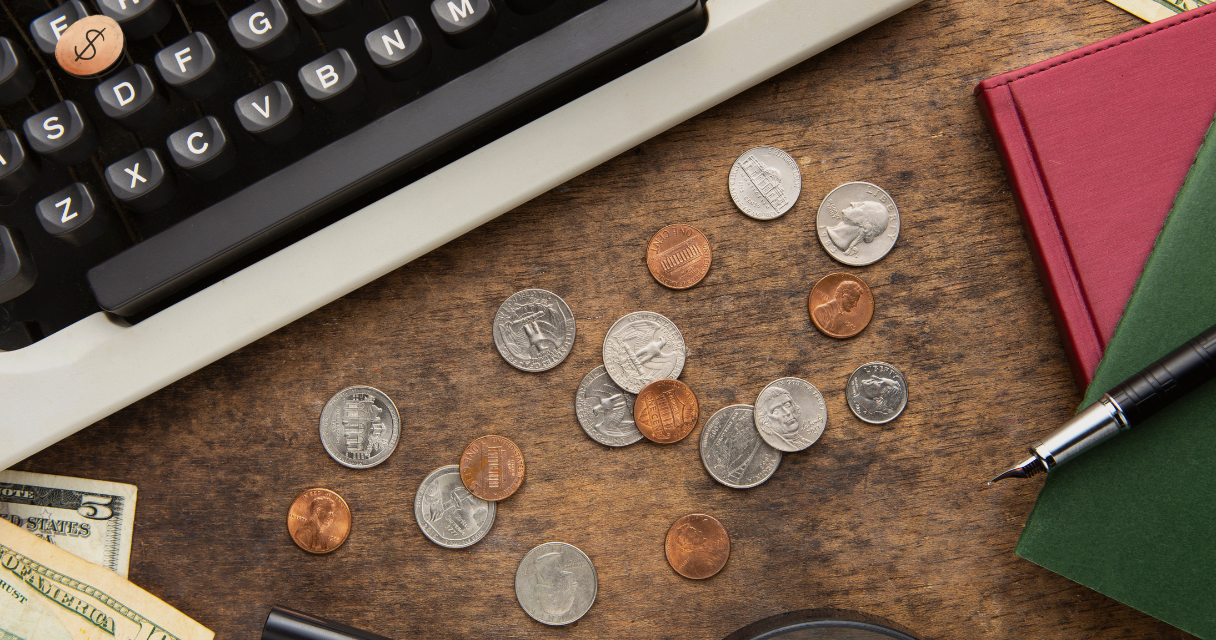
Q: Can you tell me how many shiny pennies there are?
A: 6